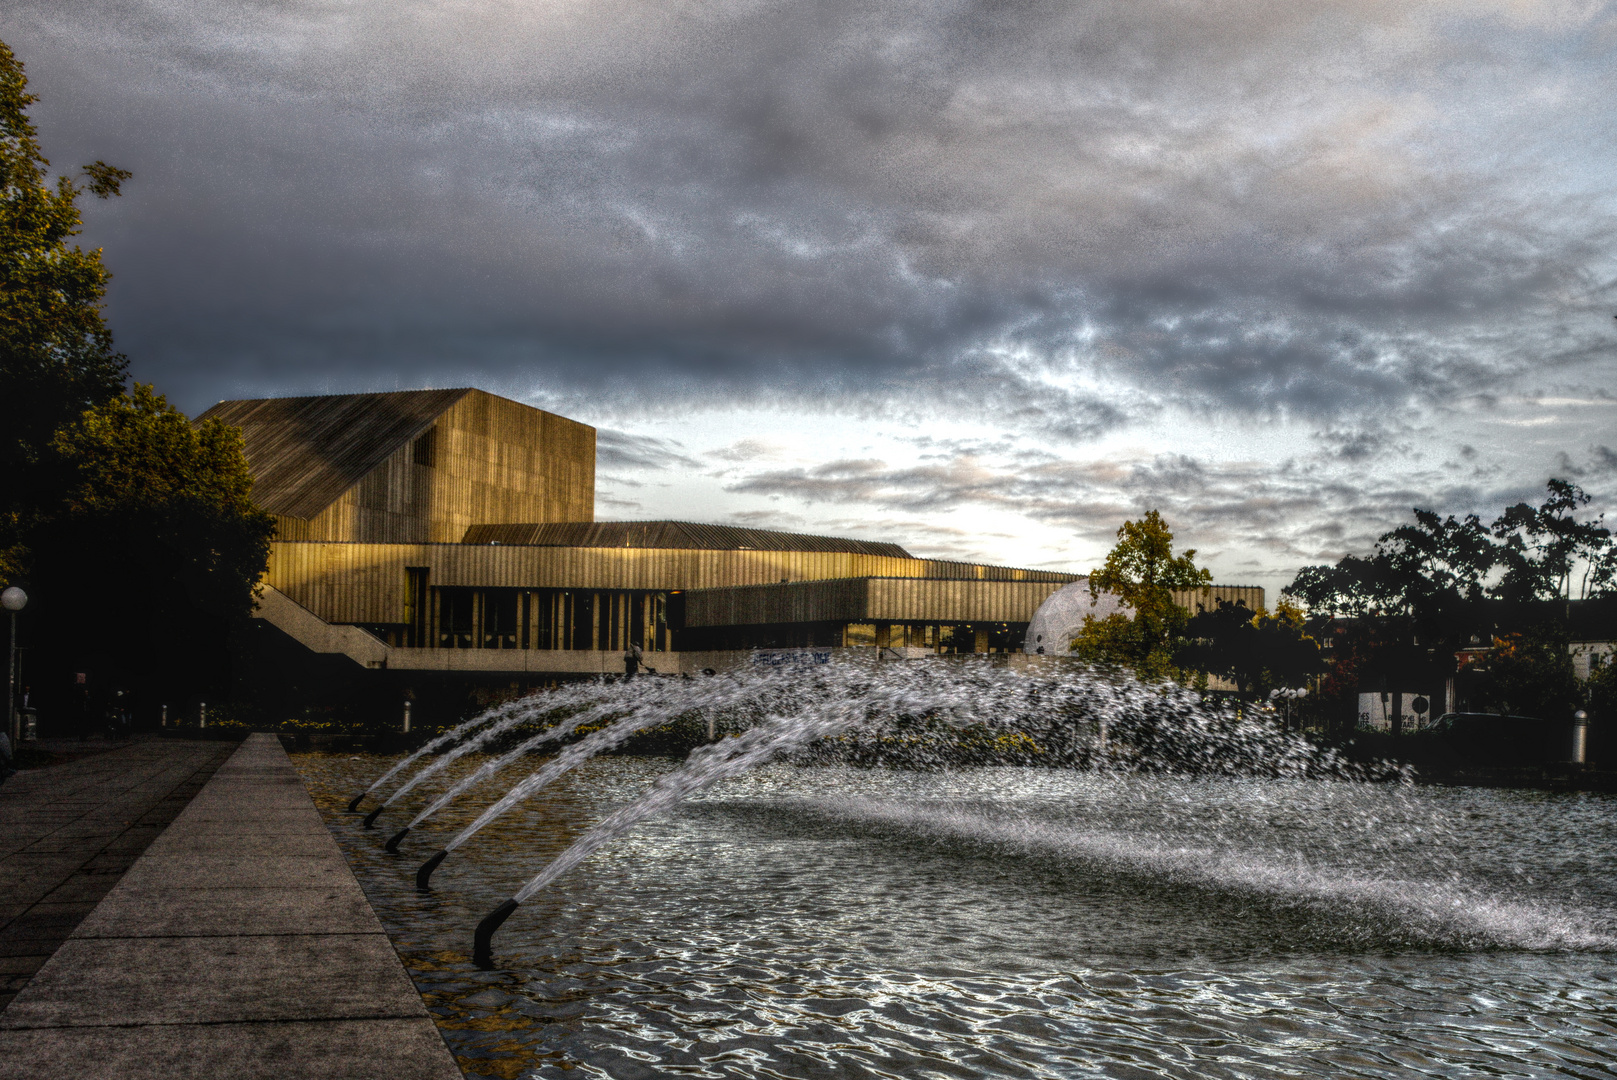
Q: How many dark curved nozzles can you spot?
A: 5